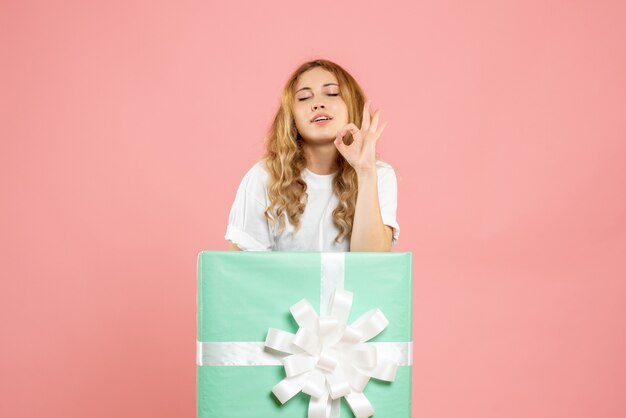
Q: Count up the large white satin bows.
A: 1